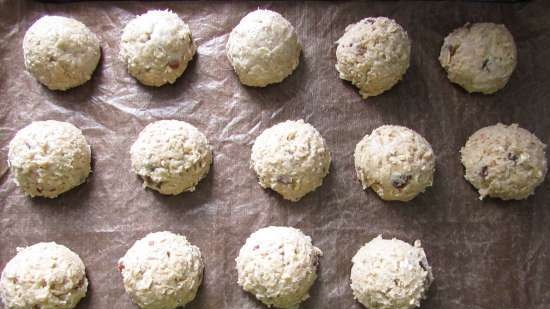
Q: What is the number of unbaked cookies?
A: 14